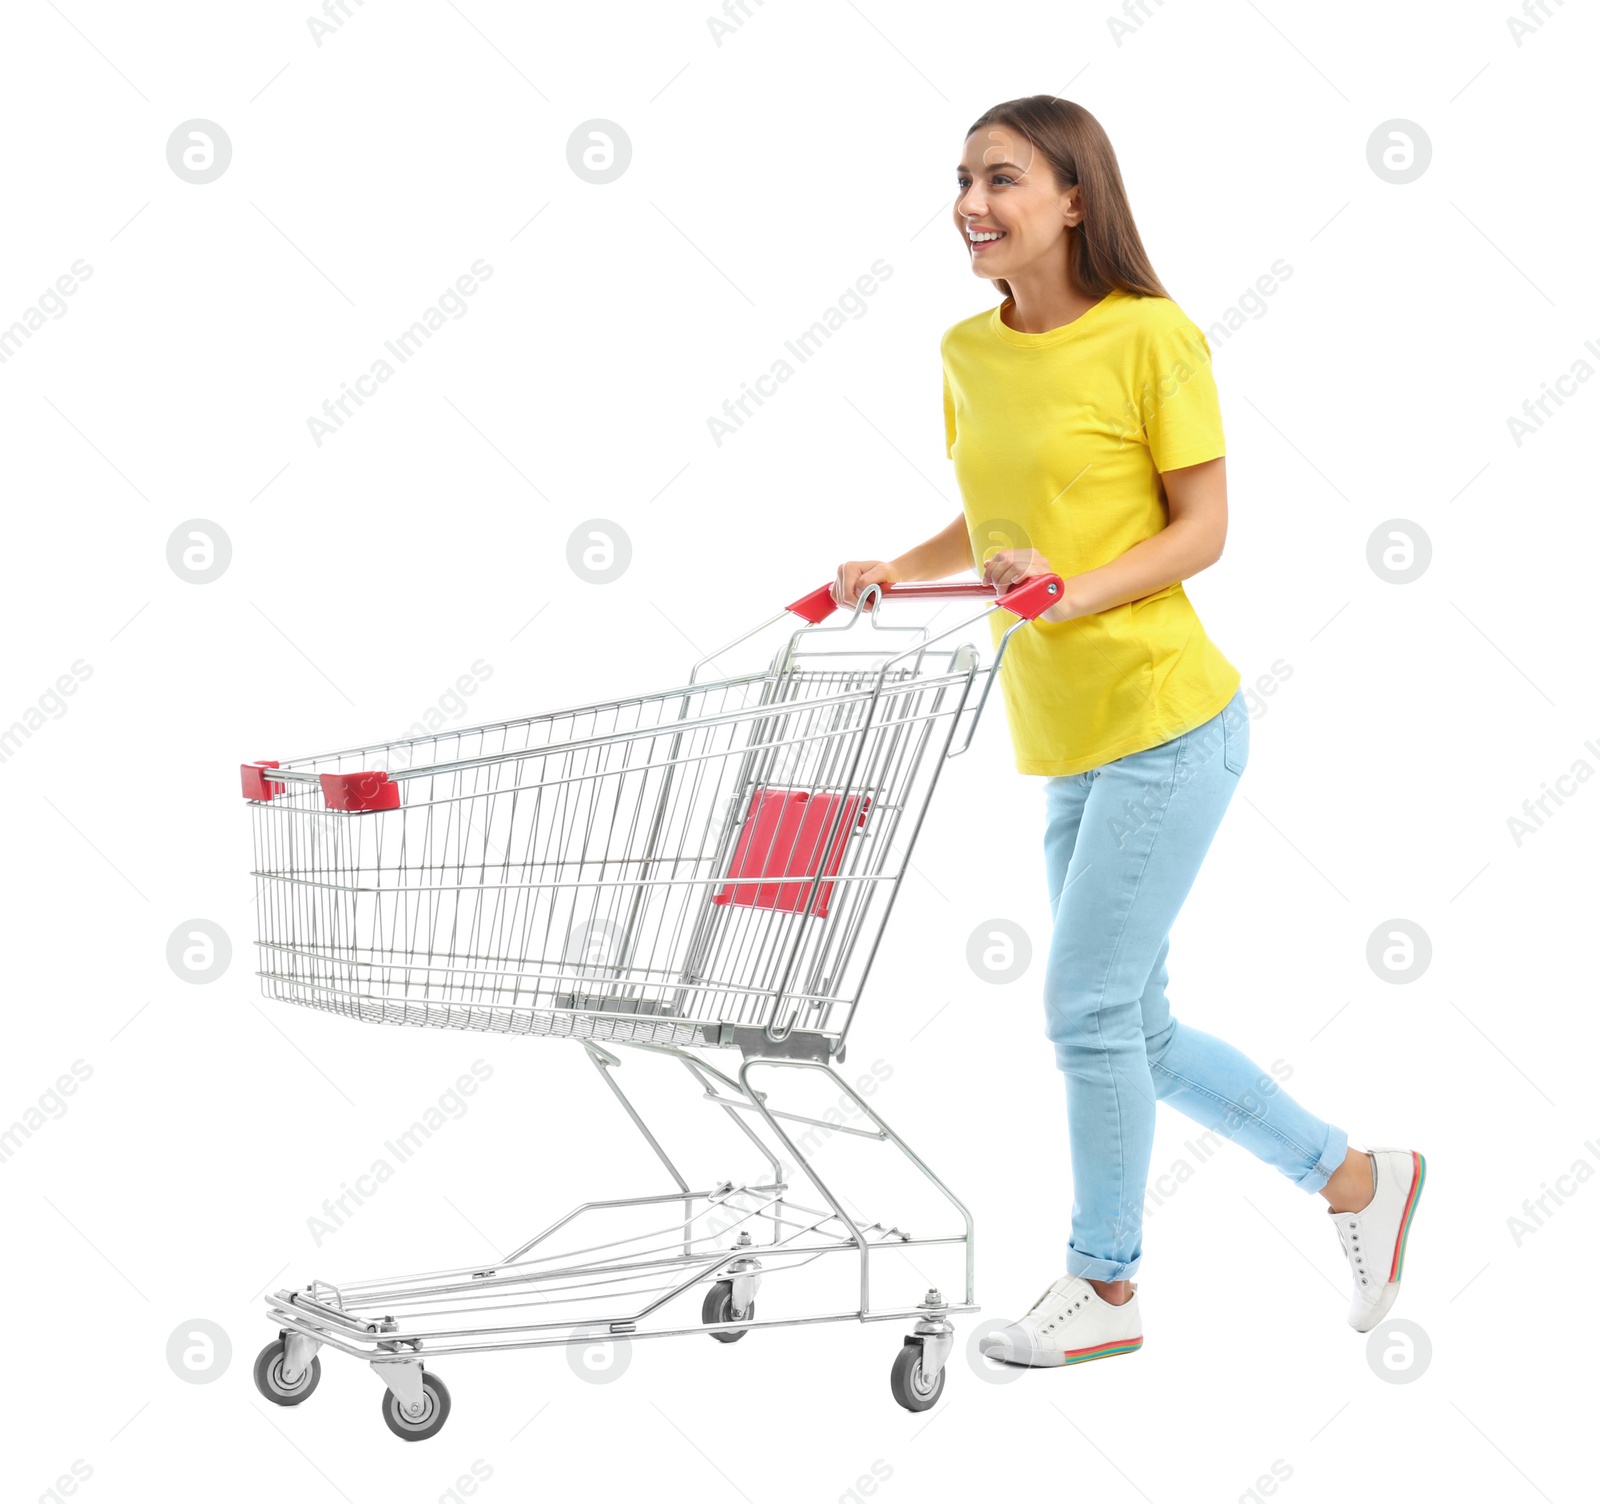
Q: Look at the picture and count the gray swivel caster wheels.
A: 4